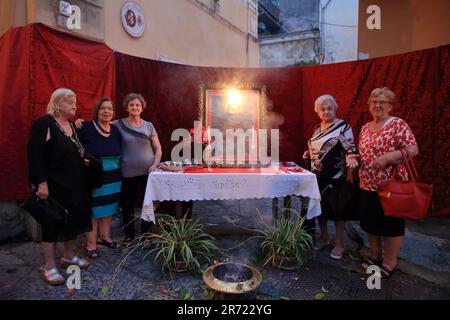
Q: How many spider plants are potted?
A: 2